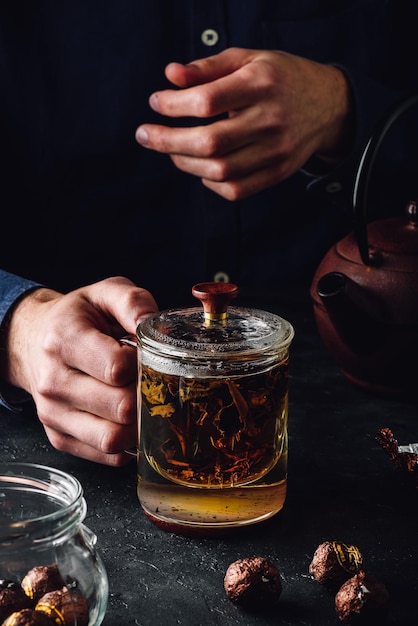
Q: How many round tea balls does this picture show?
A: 7